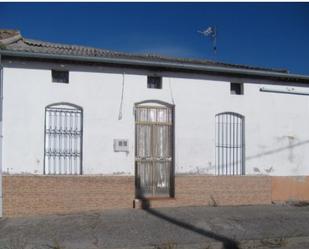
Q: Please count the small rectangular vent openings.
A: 3